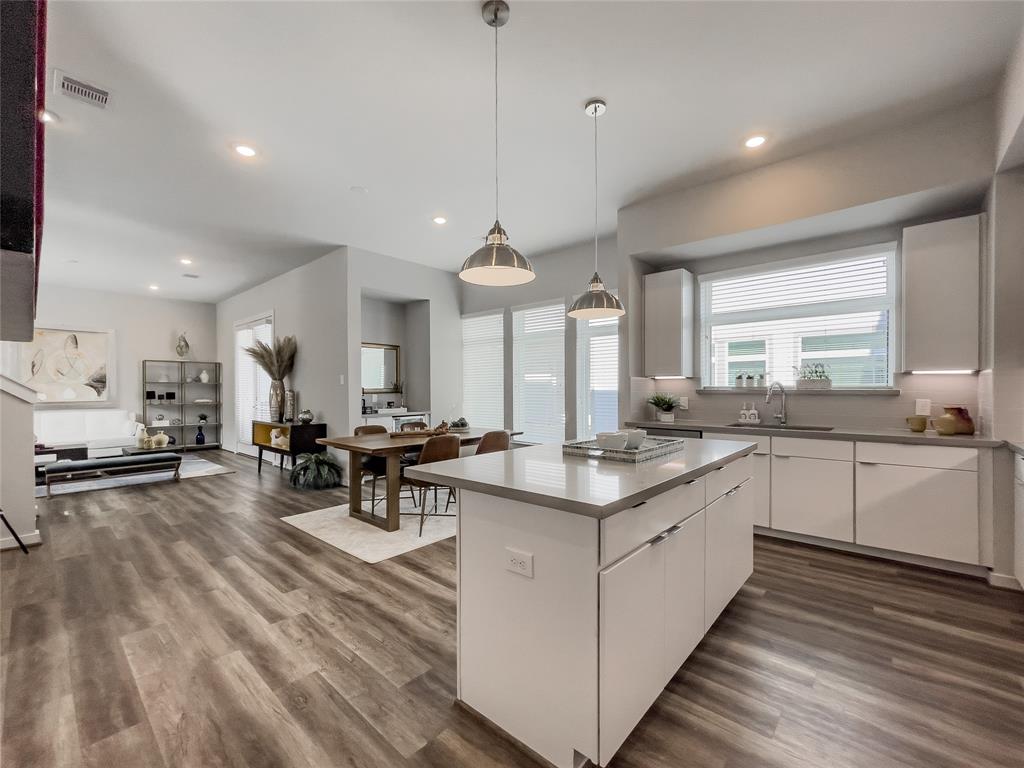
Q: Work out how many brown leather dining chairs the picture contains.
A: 4